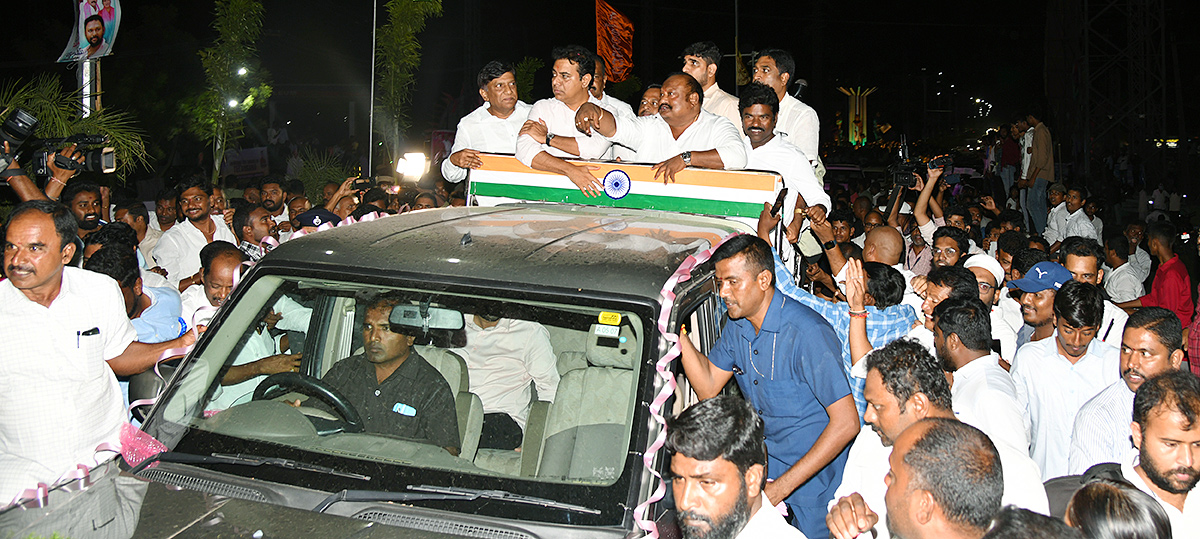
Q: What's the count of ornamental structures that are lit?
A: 1